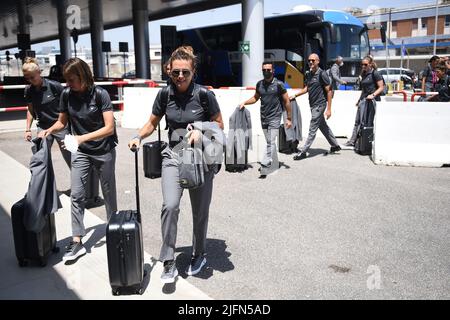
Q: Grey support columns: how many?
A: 5